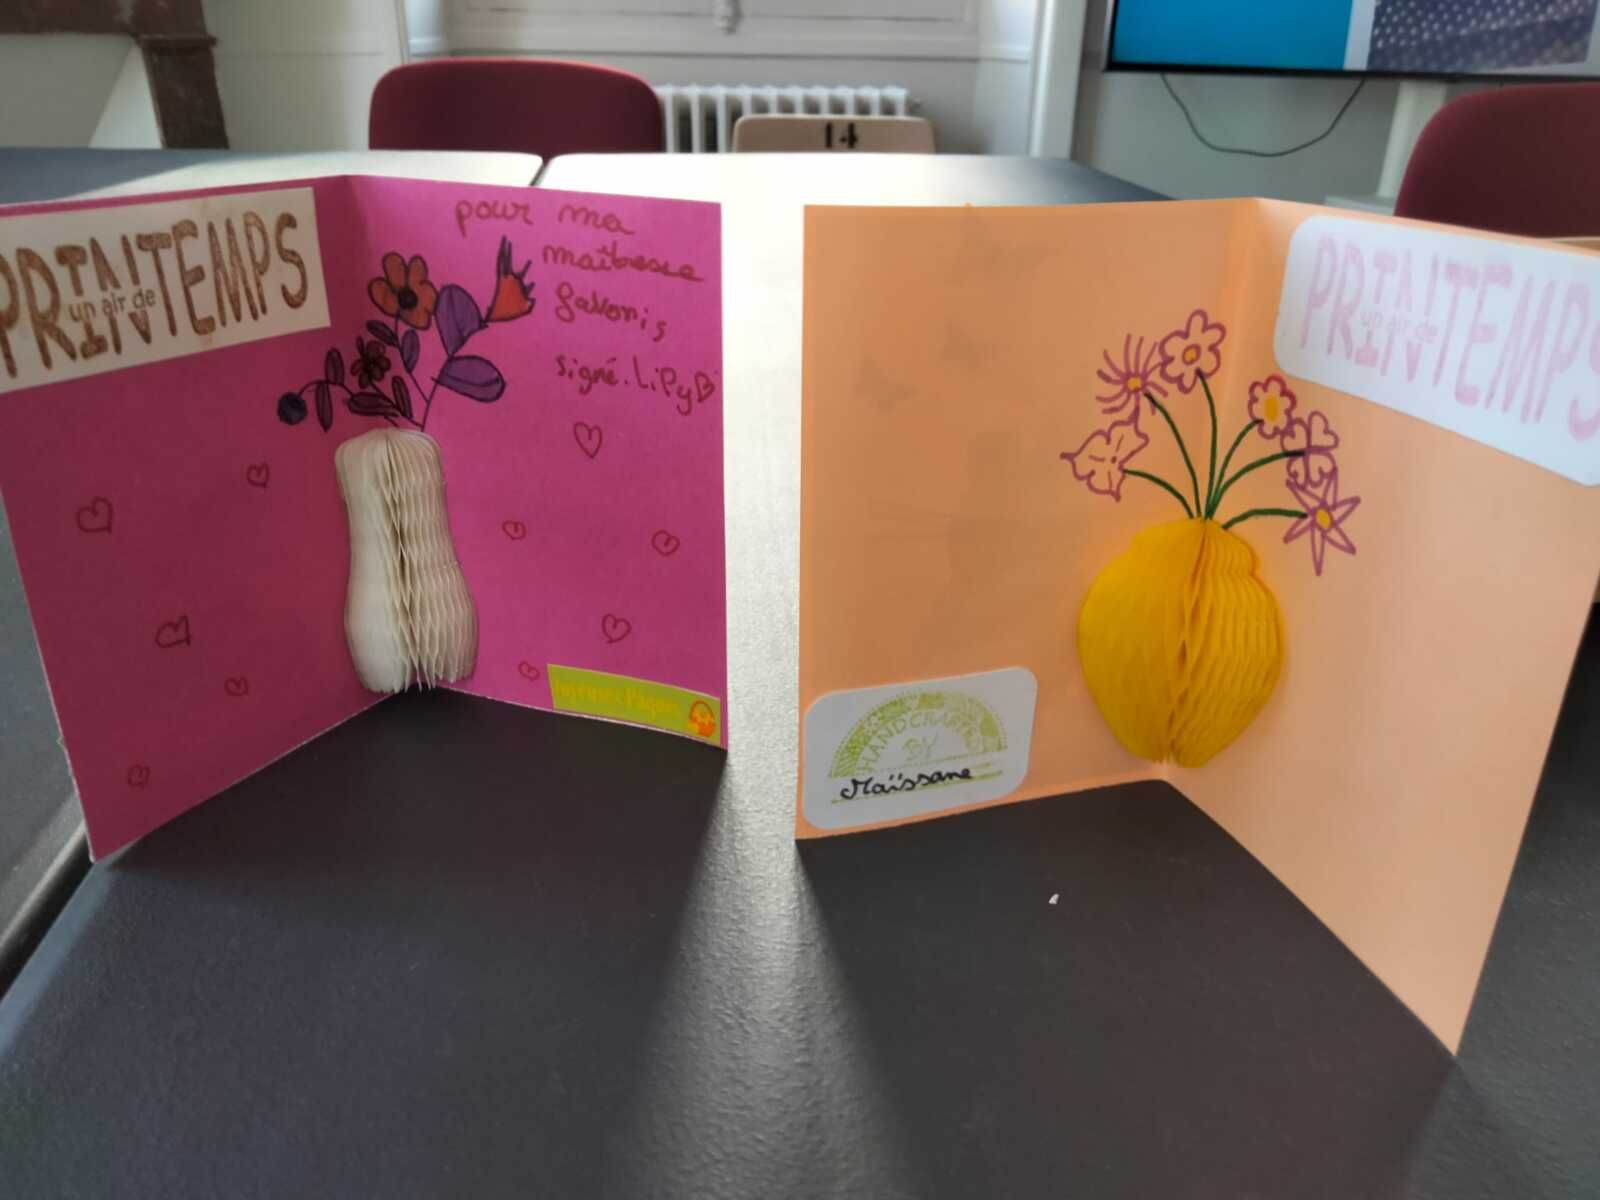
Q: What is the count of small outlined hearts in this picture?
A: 11